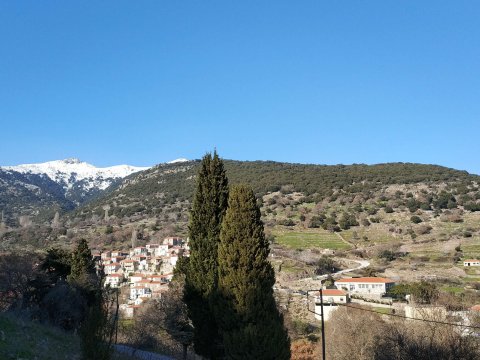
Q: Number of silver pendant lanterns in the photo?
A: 0